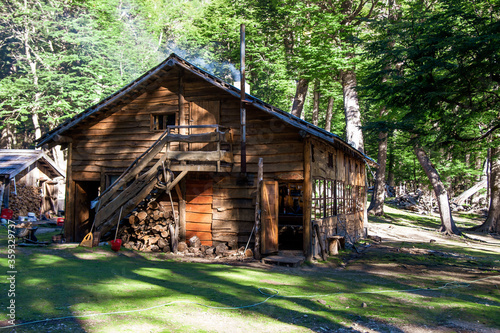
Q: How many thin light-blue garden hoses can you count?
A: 1